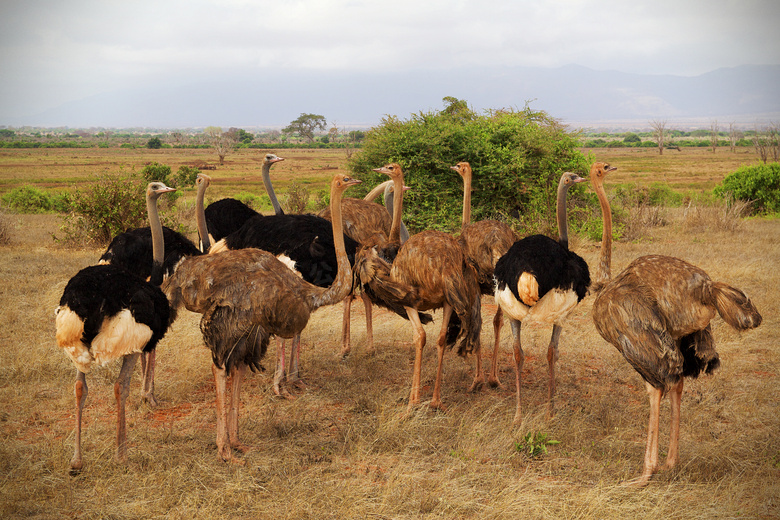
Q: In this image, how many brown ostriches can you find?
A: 5